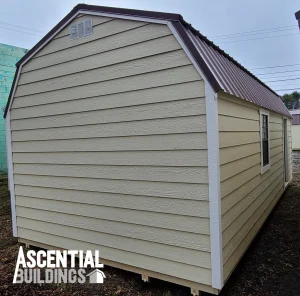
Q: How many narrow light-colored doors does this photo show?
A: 1